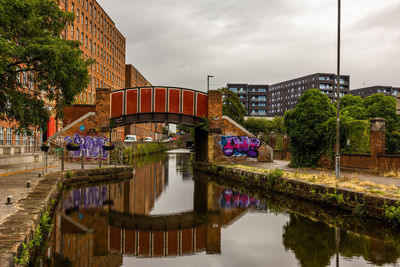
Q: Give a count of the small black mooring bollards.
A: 3